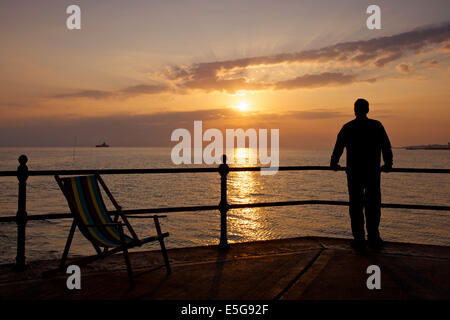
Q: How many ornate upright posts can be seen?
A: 2